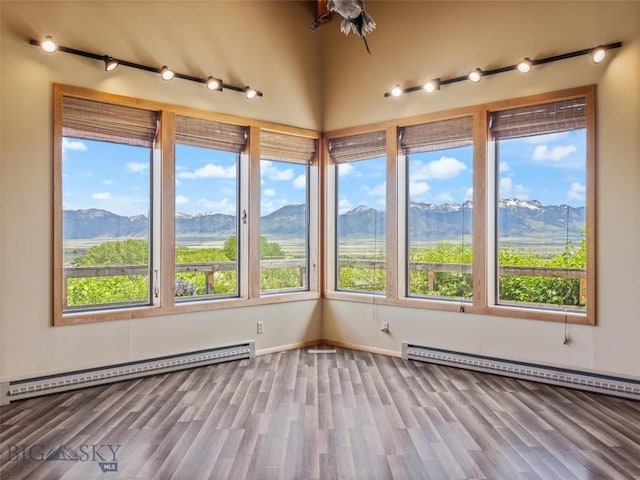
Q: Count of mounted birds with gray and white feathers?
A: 1